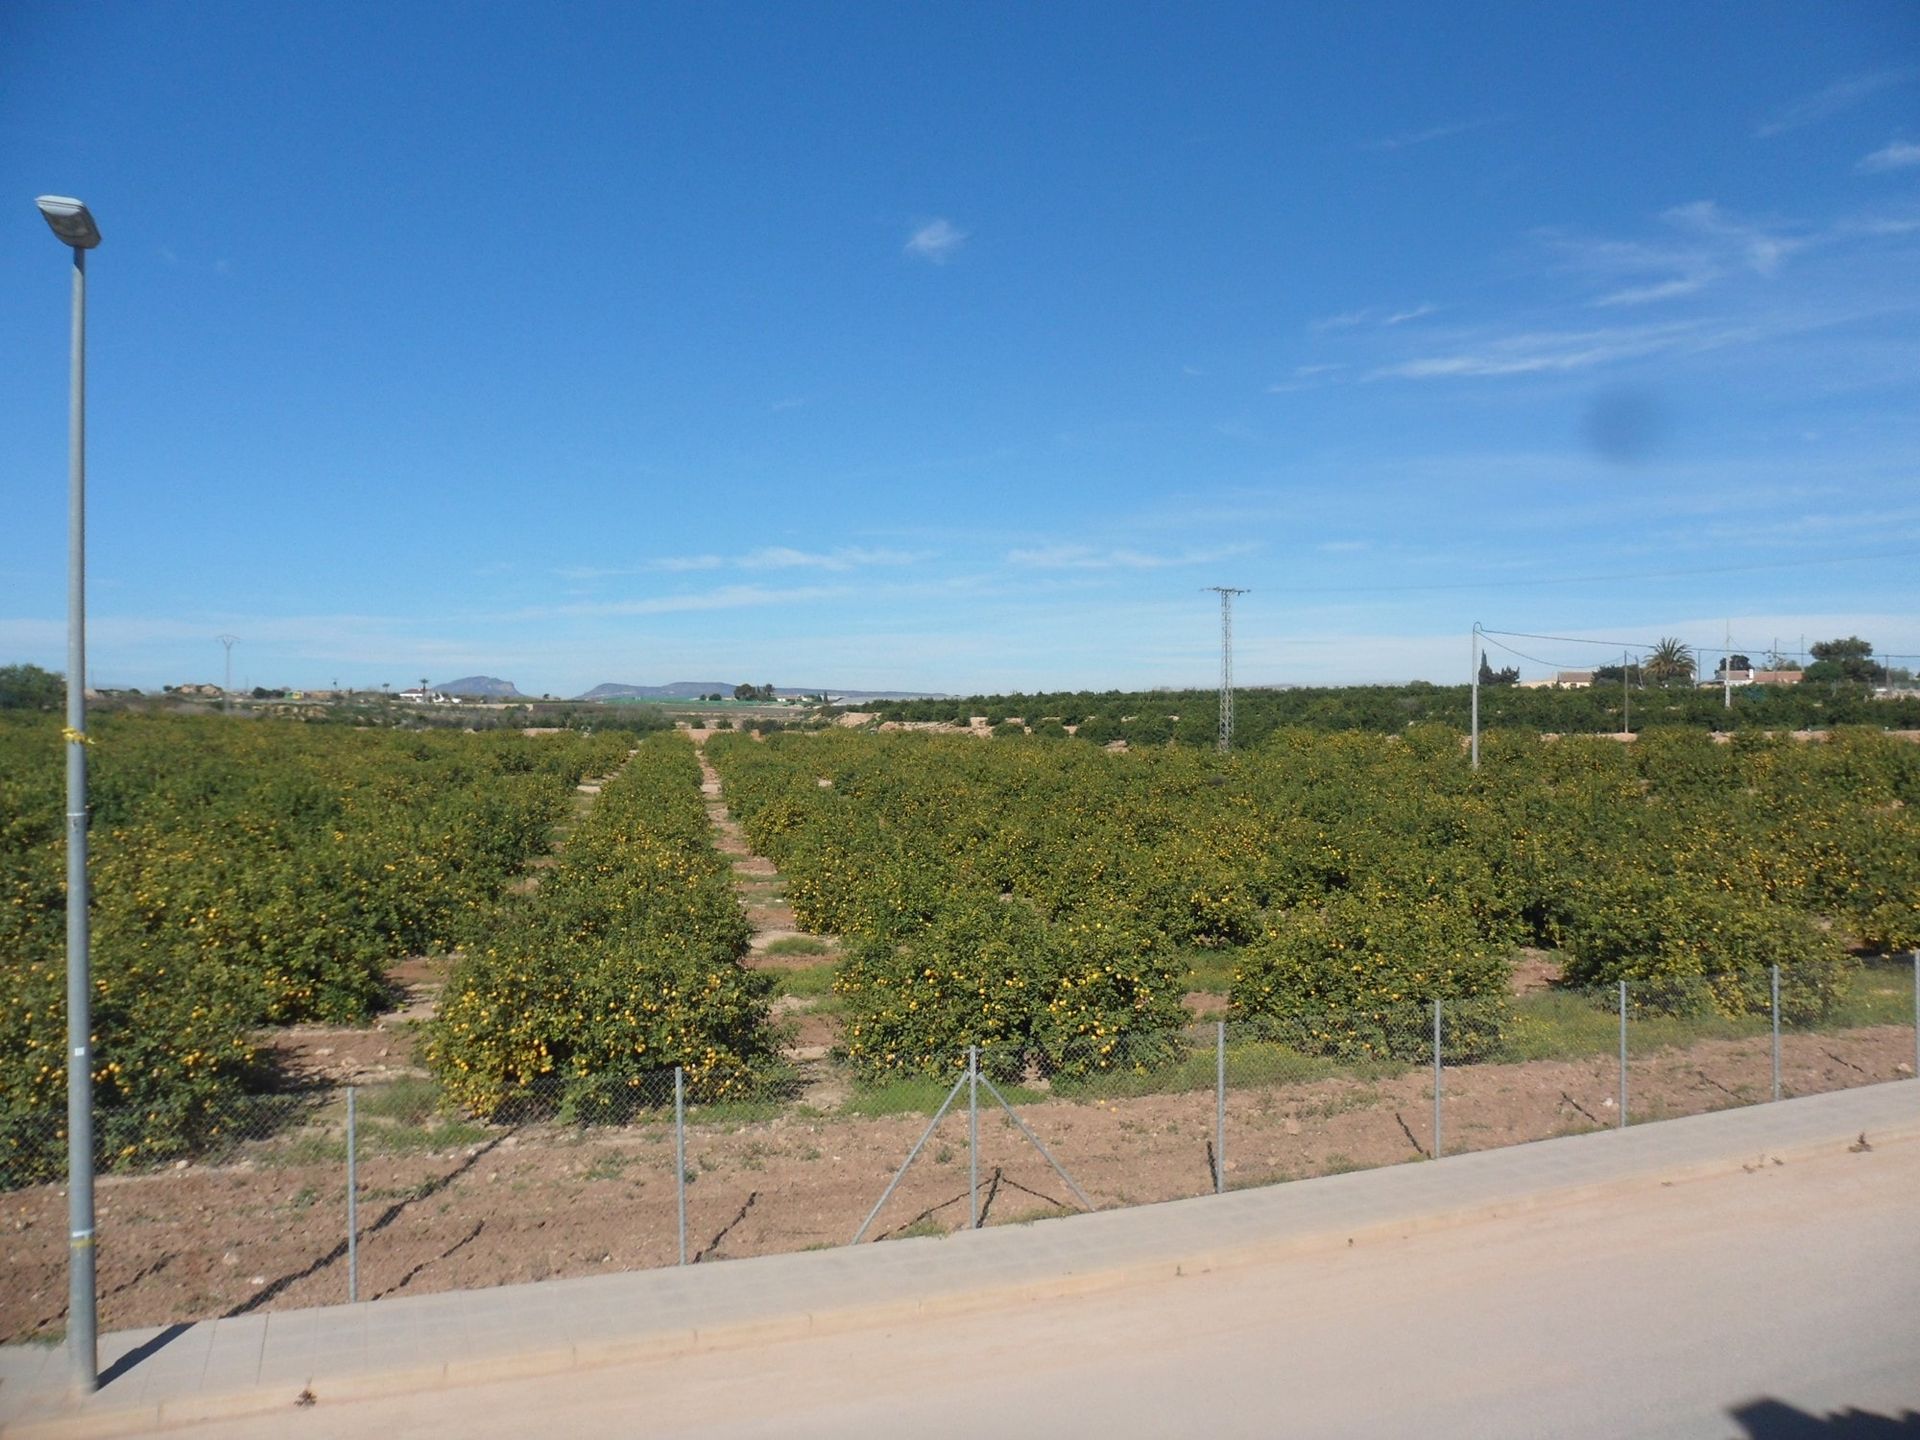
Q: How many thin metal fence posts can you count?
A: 8